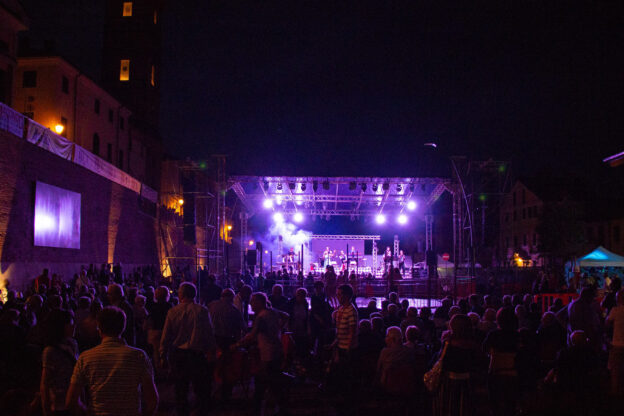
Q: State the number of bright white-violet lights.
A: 6